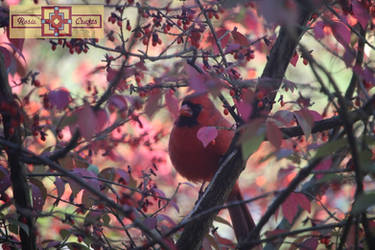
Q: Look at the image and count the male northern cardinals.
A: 1